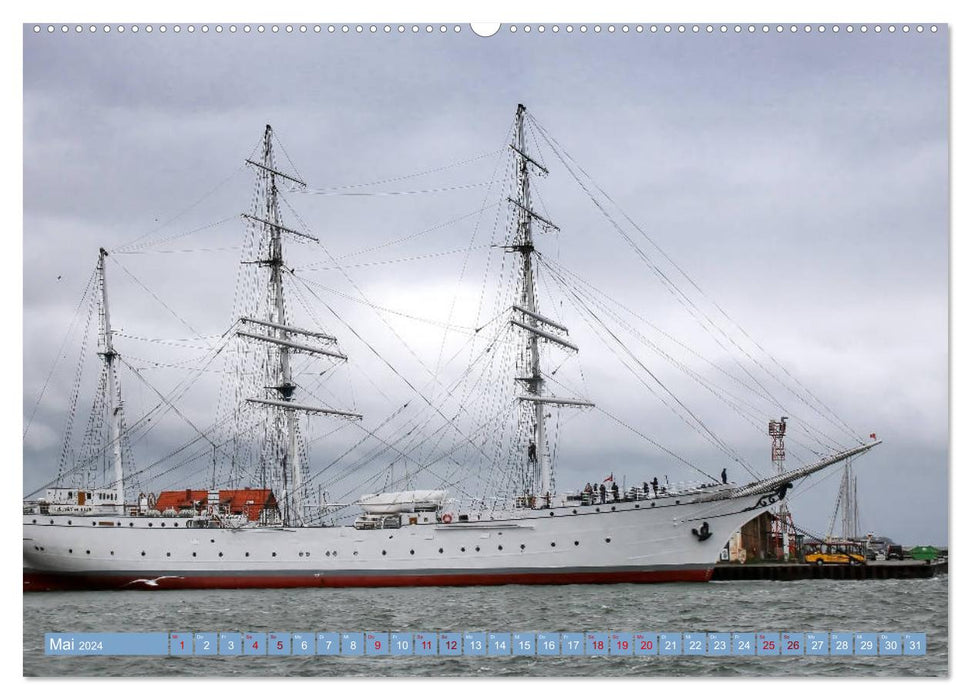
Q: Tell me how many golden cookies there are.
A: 0